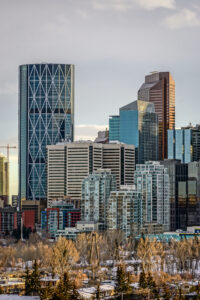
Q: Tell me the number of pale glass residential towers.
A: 3